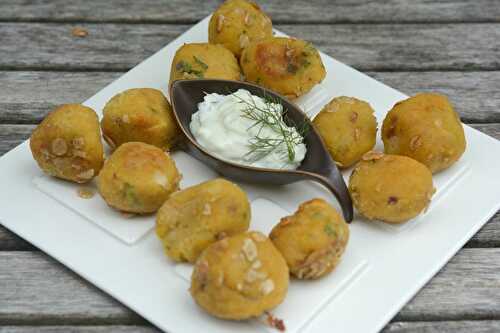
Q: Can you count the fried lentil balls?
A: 12